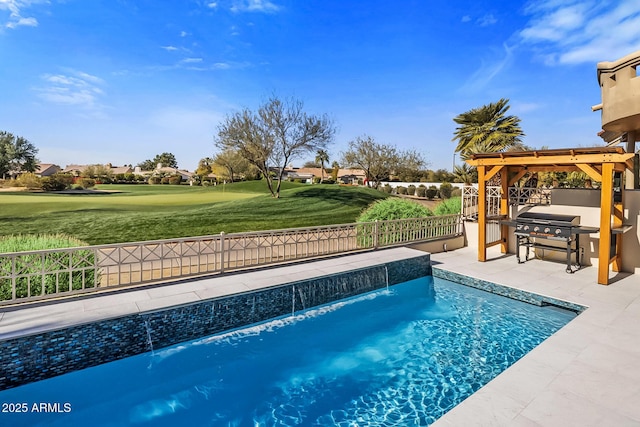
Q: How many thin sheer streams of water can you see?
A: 3